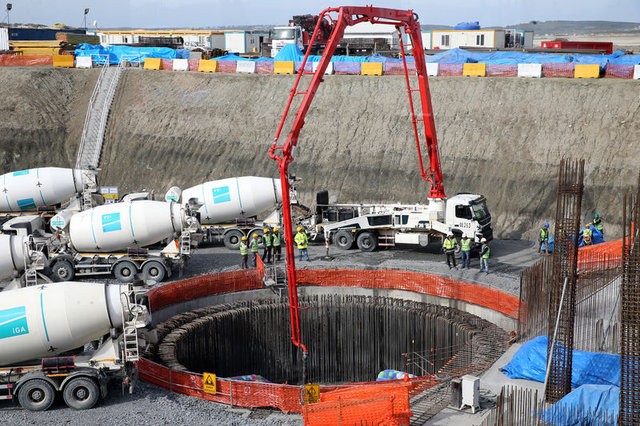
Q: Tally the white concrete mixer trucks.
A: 5